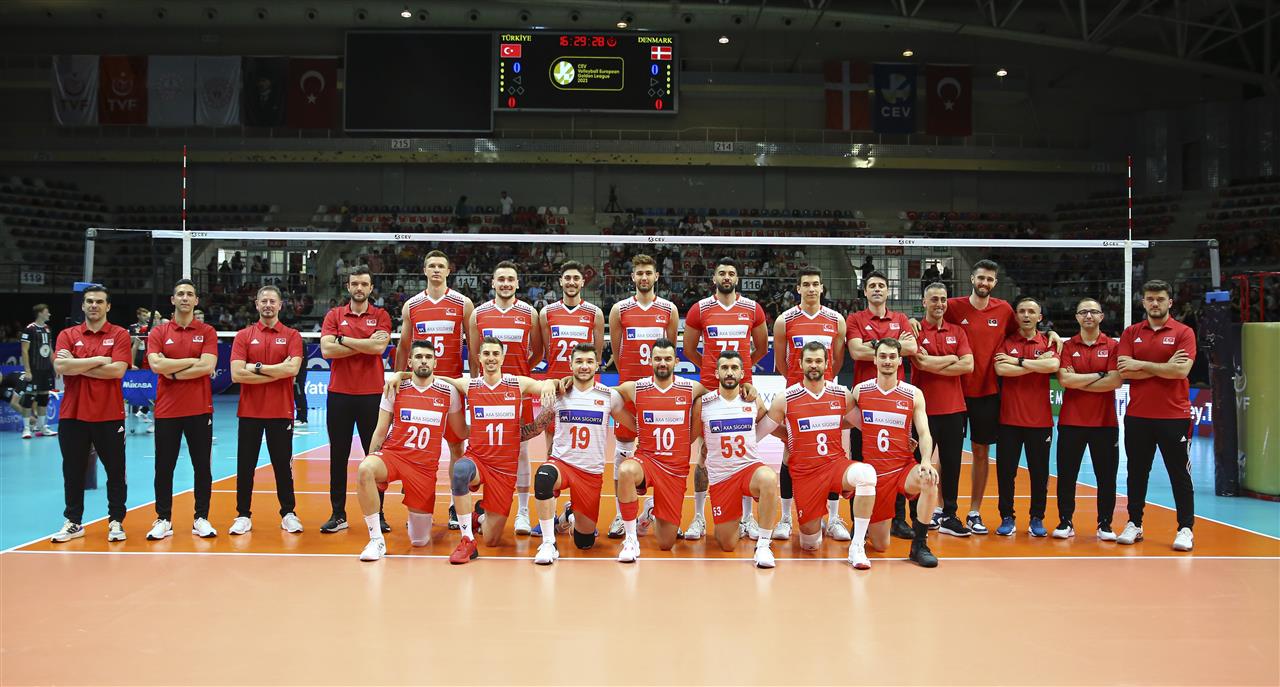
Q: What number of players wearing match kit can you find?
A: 13